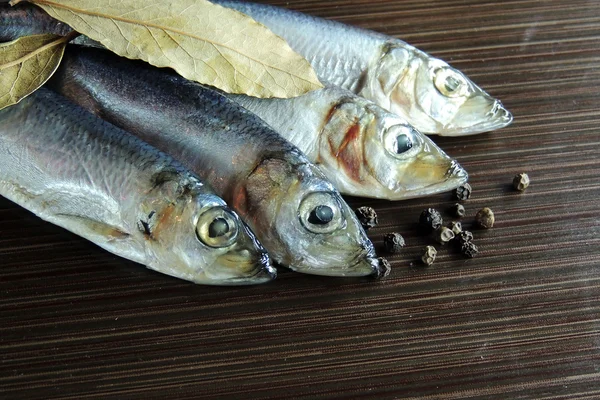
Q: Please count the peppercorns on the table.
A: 13